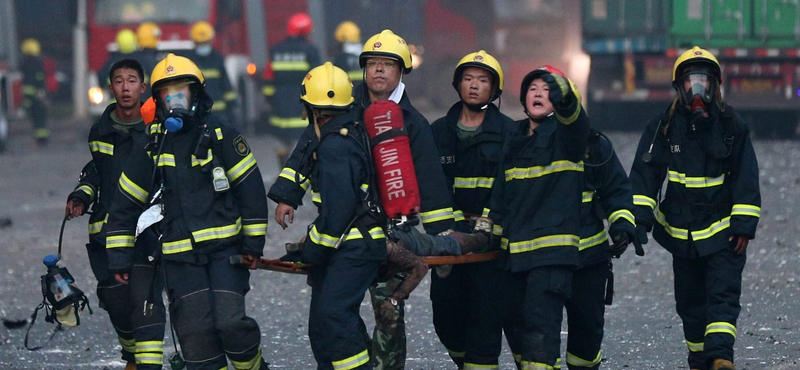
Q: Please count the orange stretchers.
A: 1